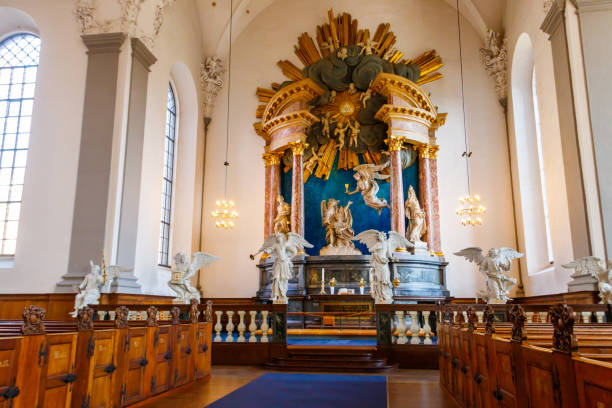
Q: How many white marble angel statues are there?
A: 6